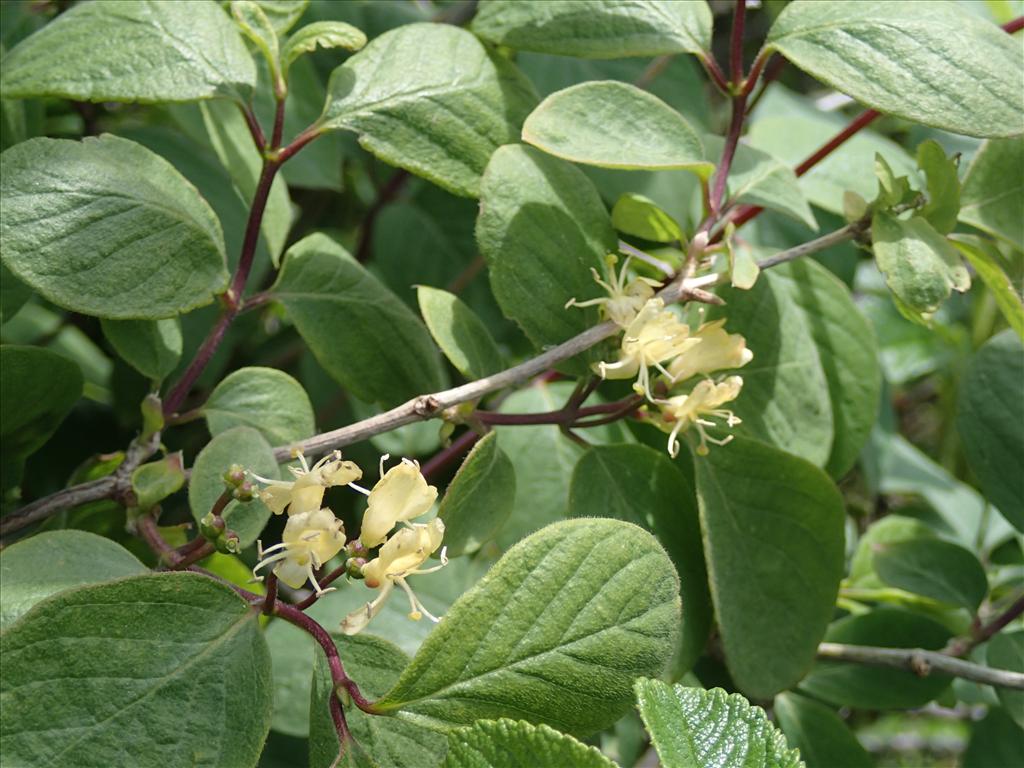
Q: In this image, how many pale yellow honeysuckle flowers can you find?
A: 8